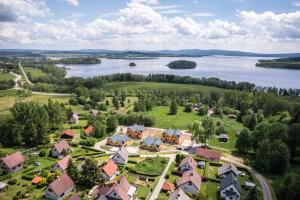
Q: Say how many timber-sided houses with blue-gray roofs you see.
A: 4